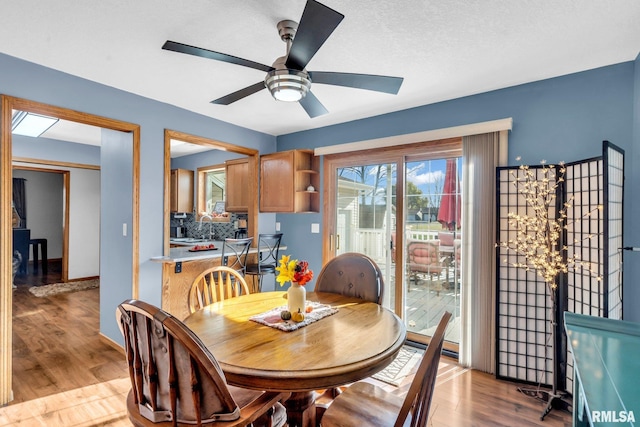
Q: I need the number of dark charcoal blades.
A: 5